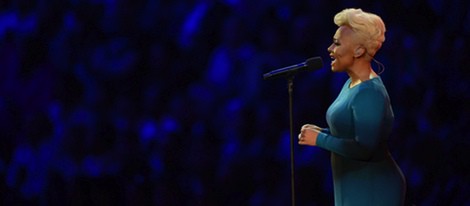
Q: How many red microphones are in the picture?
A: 0